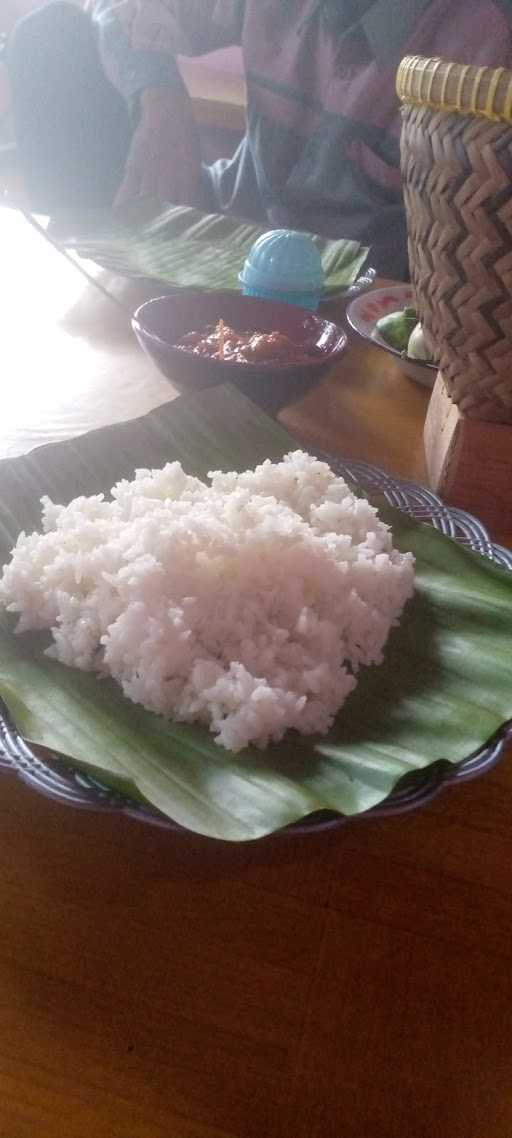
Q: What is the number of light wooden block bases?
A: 1